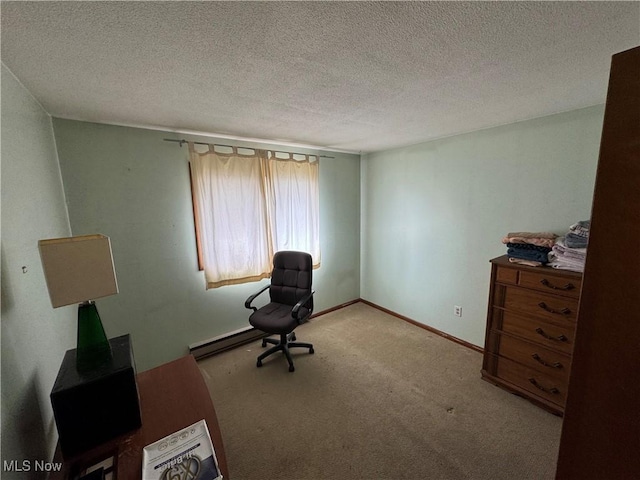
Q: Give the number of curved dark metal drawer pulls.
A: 5